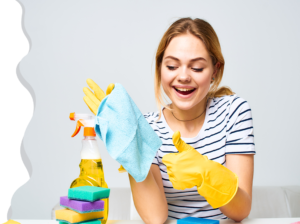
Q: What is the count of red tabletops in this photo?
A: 0